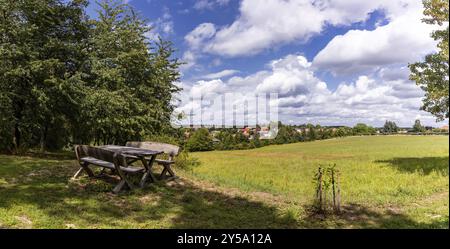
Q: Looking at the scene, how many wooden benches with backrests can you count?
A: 2